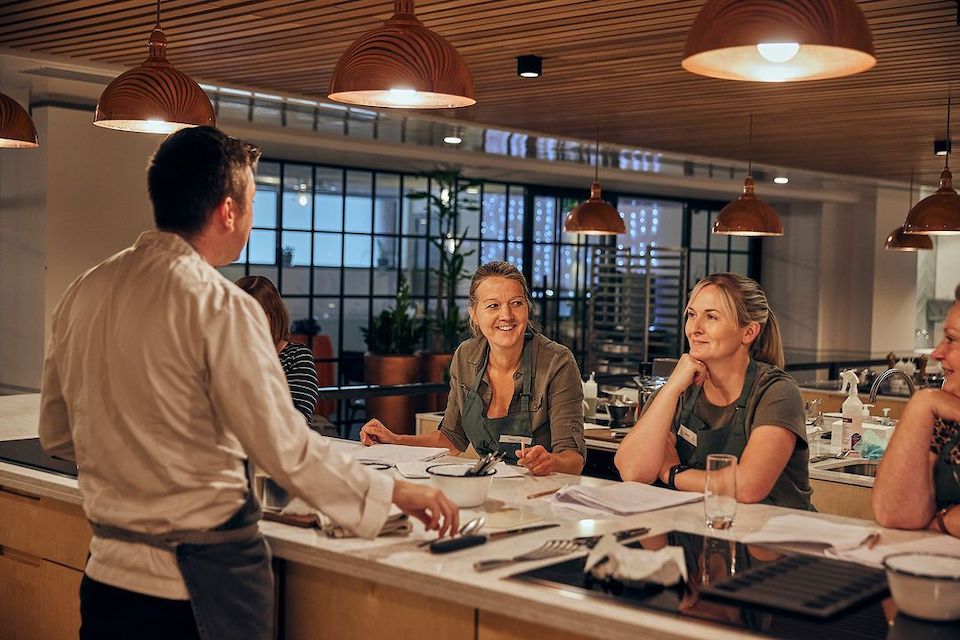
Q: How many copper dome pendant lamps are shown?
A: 8